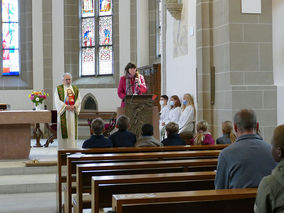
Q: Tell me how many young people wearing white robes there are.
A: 3